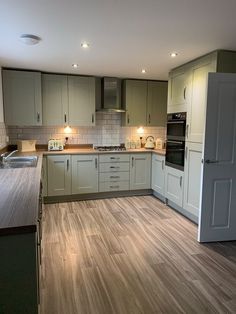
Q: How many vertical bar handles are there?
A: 13